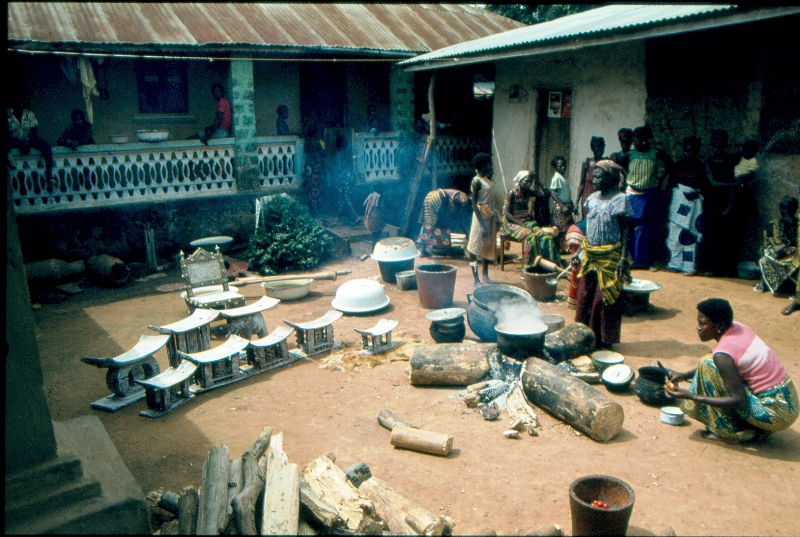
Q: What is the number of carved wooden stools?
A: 8